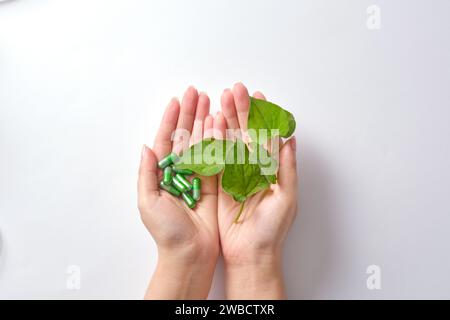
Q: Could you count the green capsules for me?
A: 8